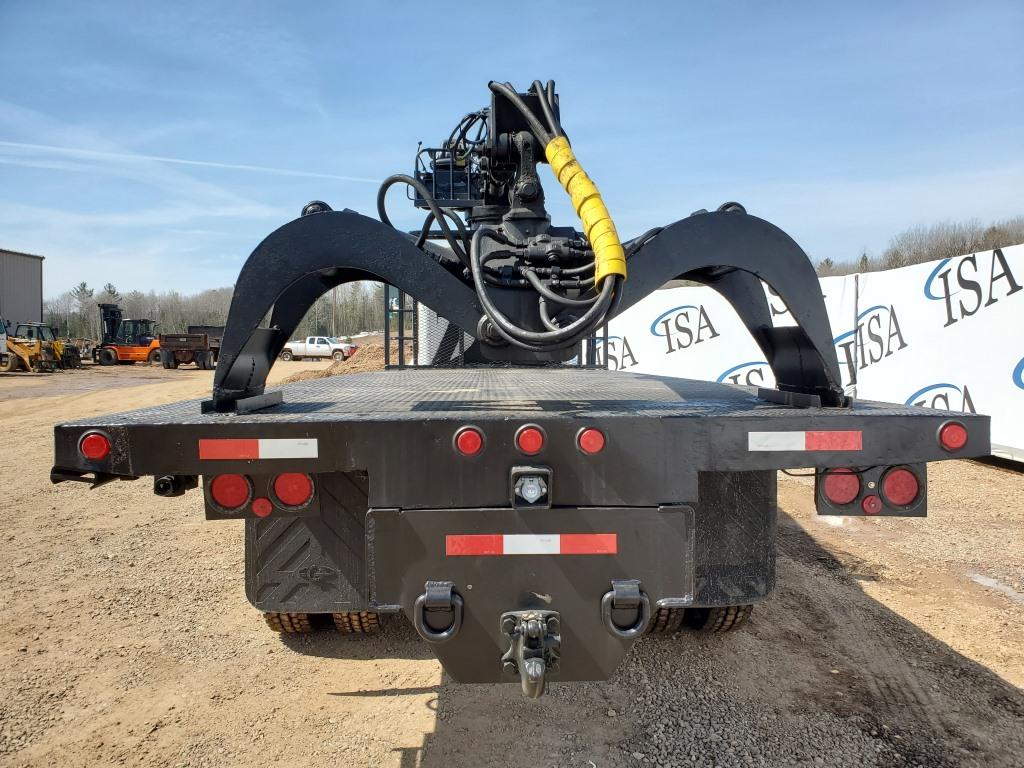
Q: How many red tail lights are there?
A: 11